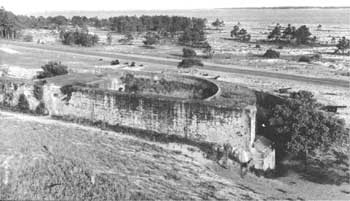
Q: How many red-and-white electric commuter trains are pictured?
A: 0